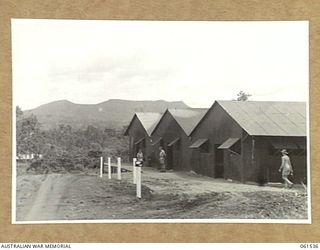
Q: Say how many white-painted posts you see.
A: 5